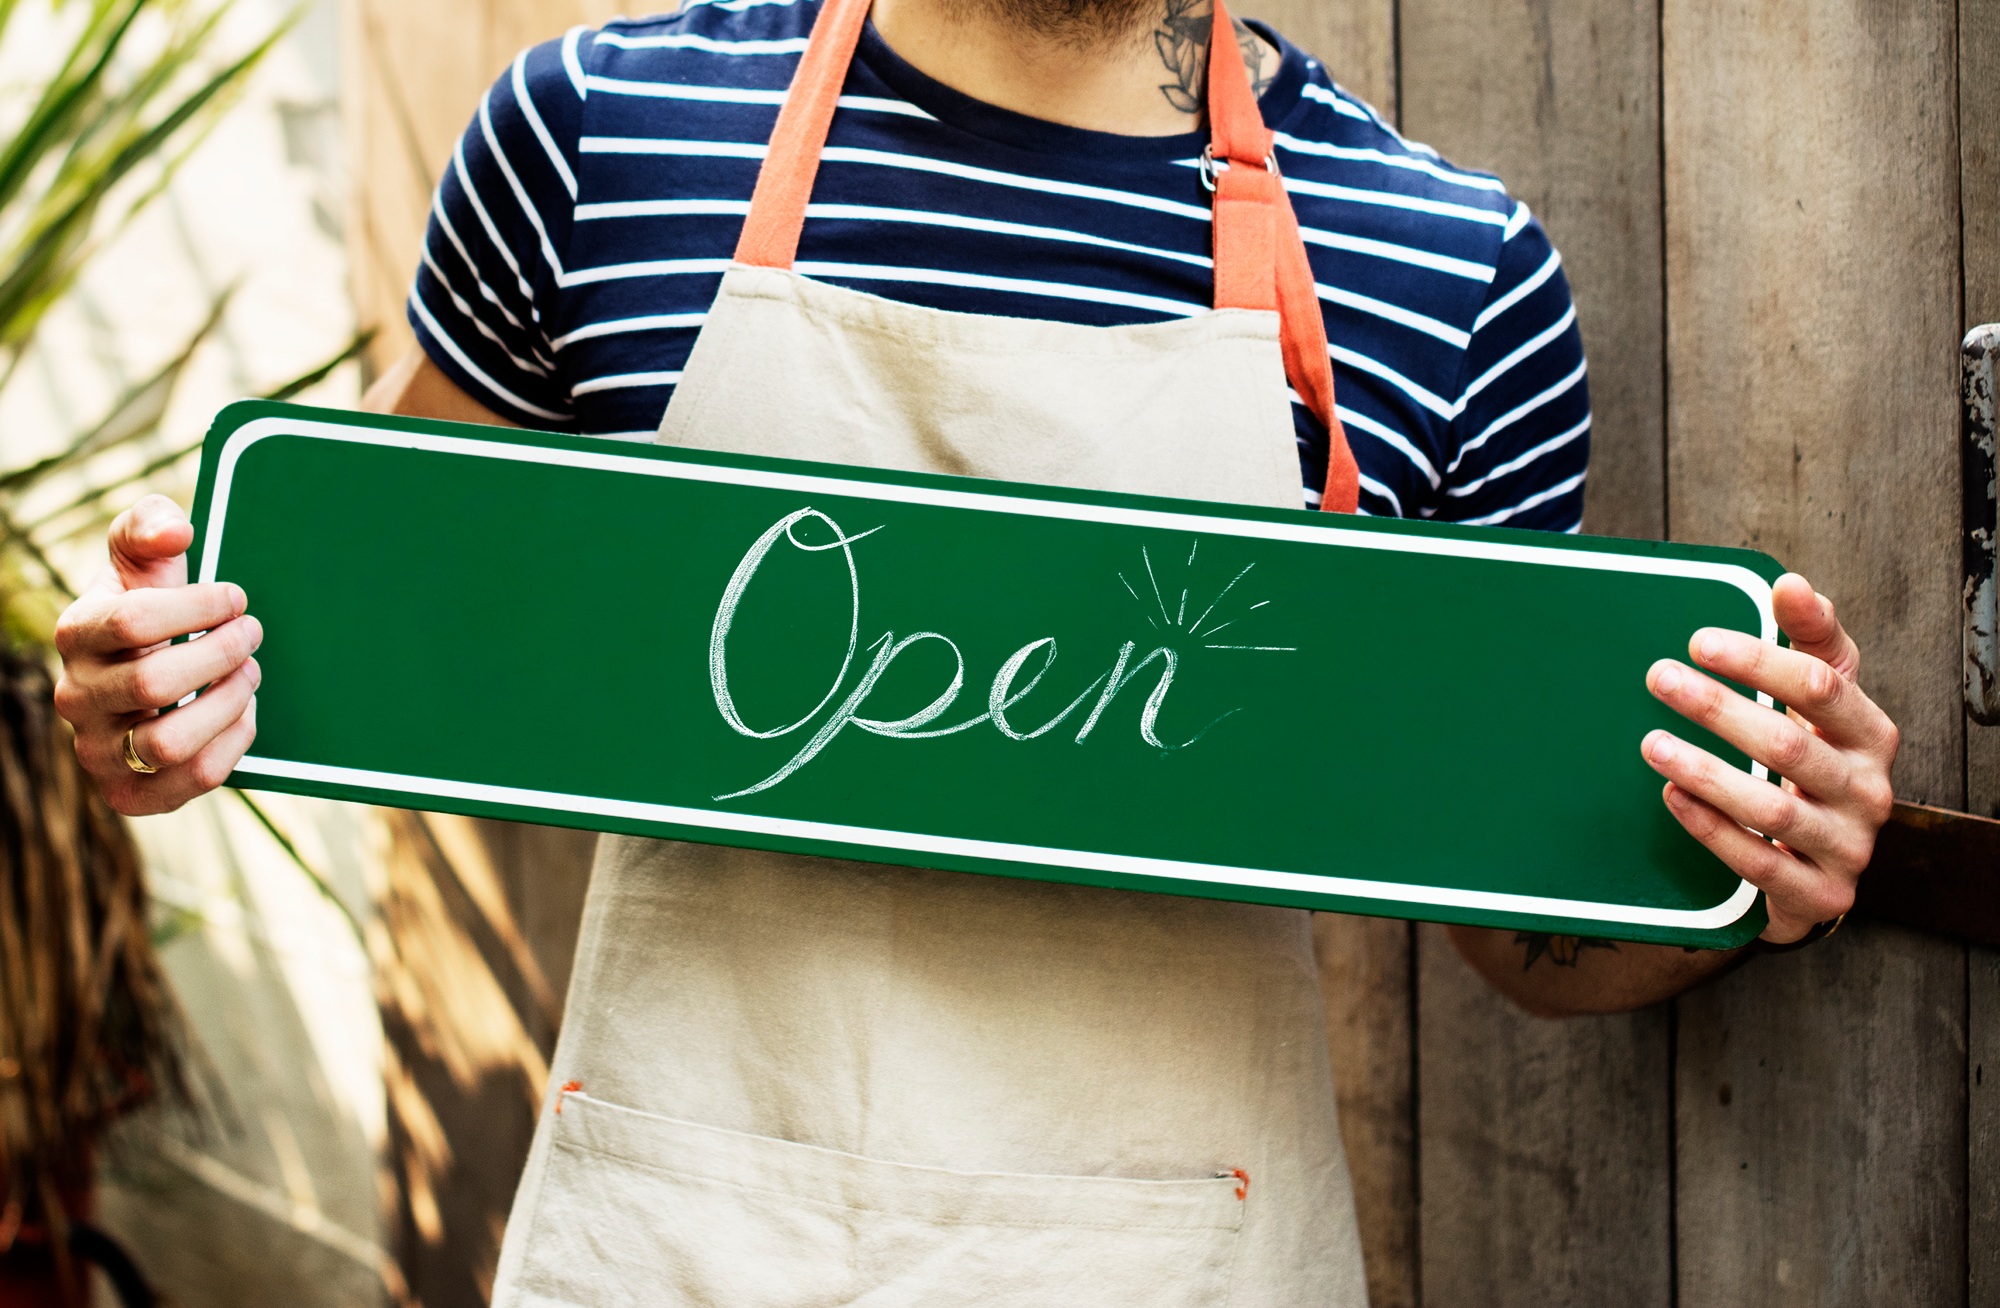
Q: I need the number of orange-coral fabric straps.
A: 2